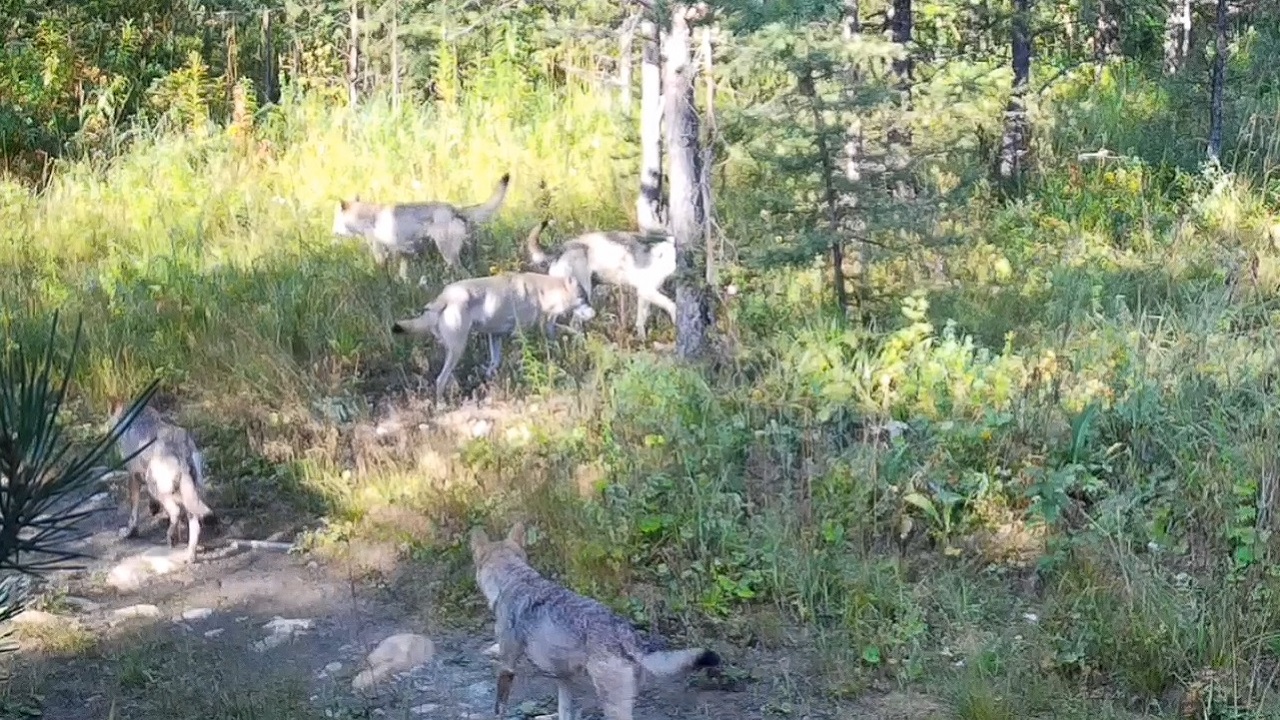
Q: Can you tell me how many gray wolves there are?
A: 5